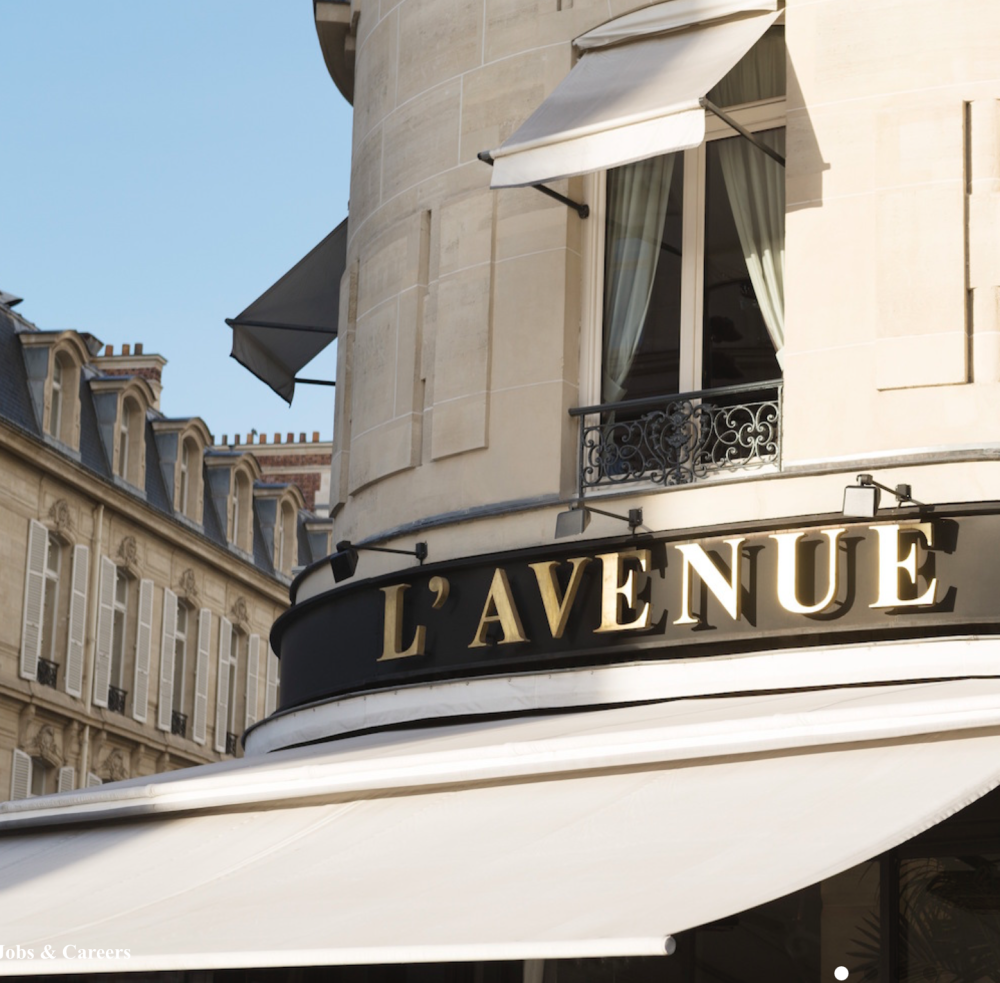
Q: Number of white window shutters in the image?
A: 12